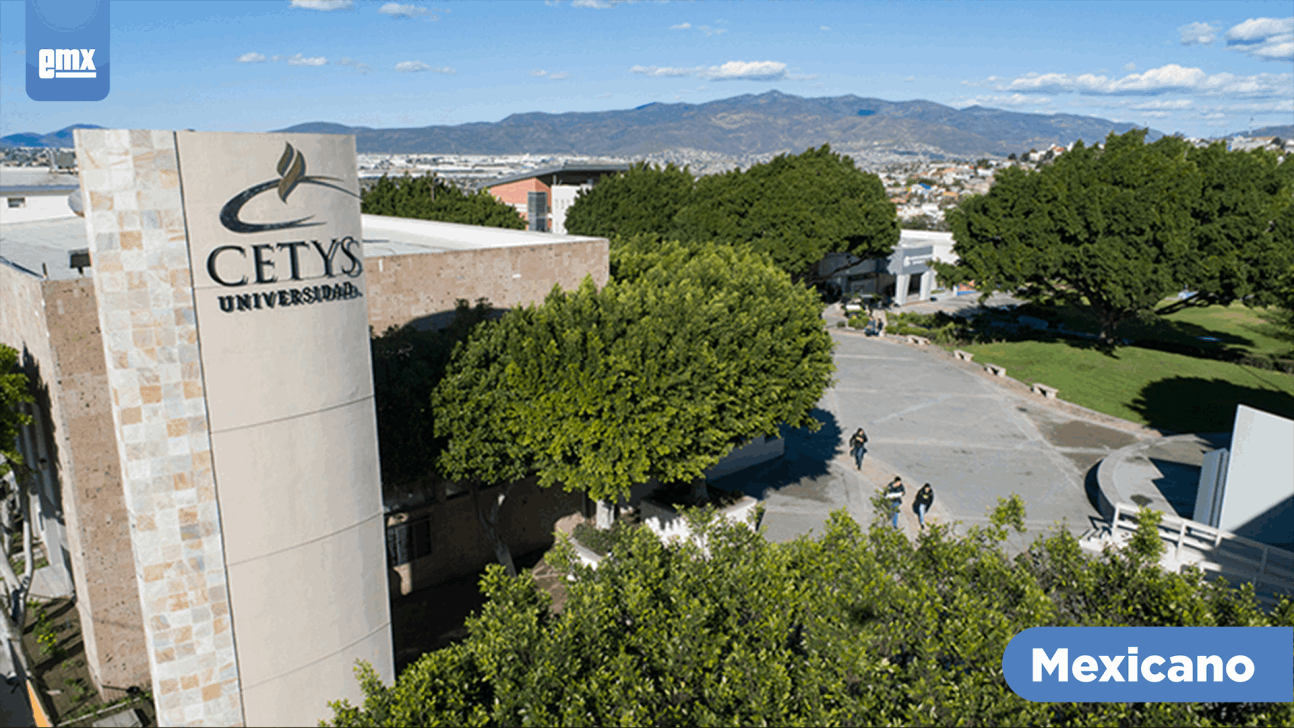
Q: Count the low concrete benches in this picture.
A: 4